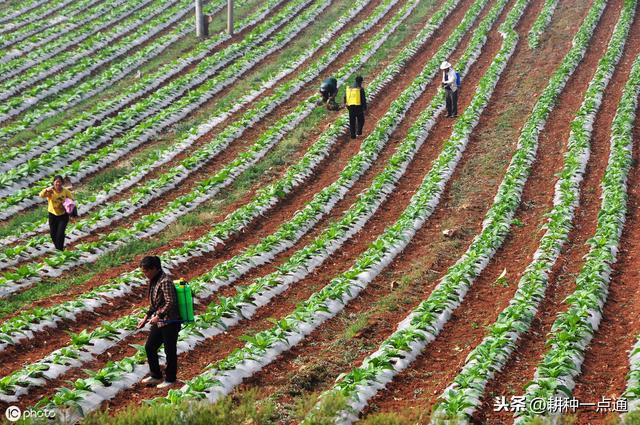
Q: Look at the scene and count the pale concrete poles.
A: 2